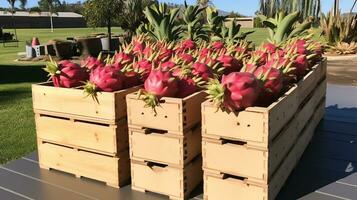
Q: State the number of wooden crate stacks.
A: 3